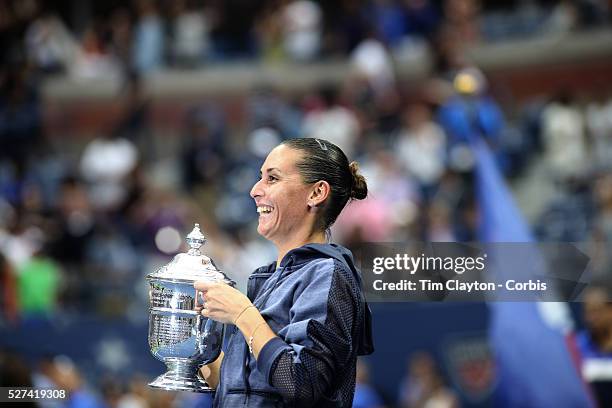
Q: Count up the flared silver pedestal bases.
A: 1